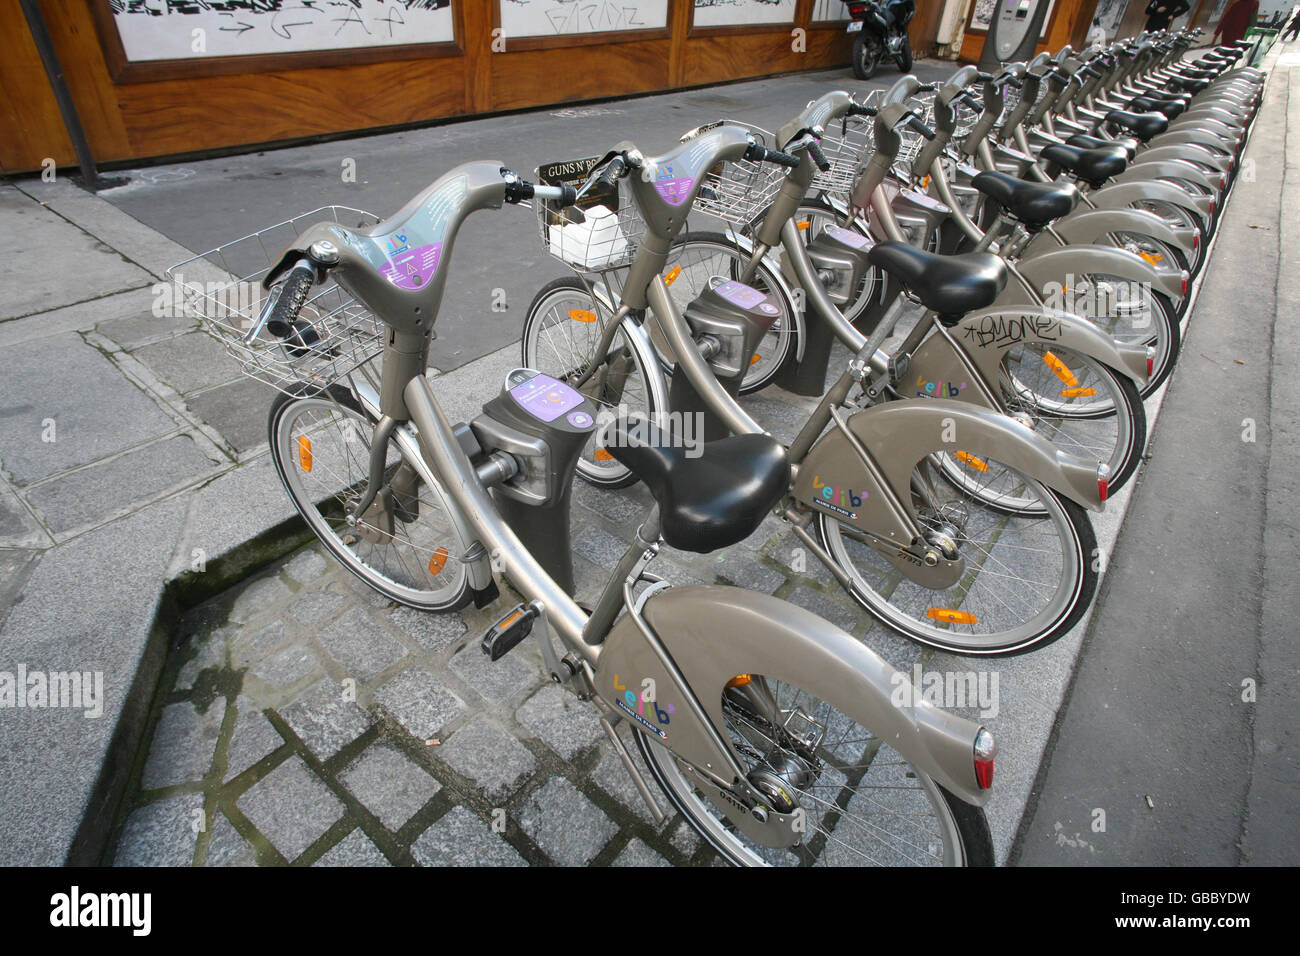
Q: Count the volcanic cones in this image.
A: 0